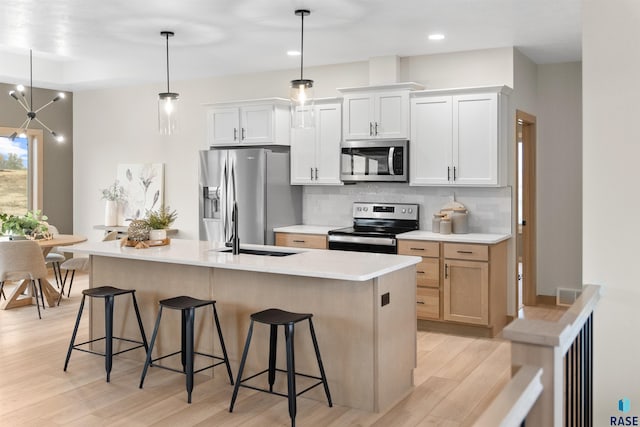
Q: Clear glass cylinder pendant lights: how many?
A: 2